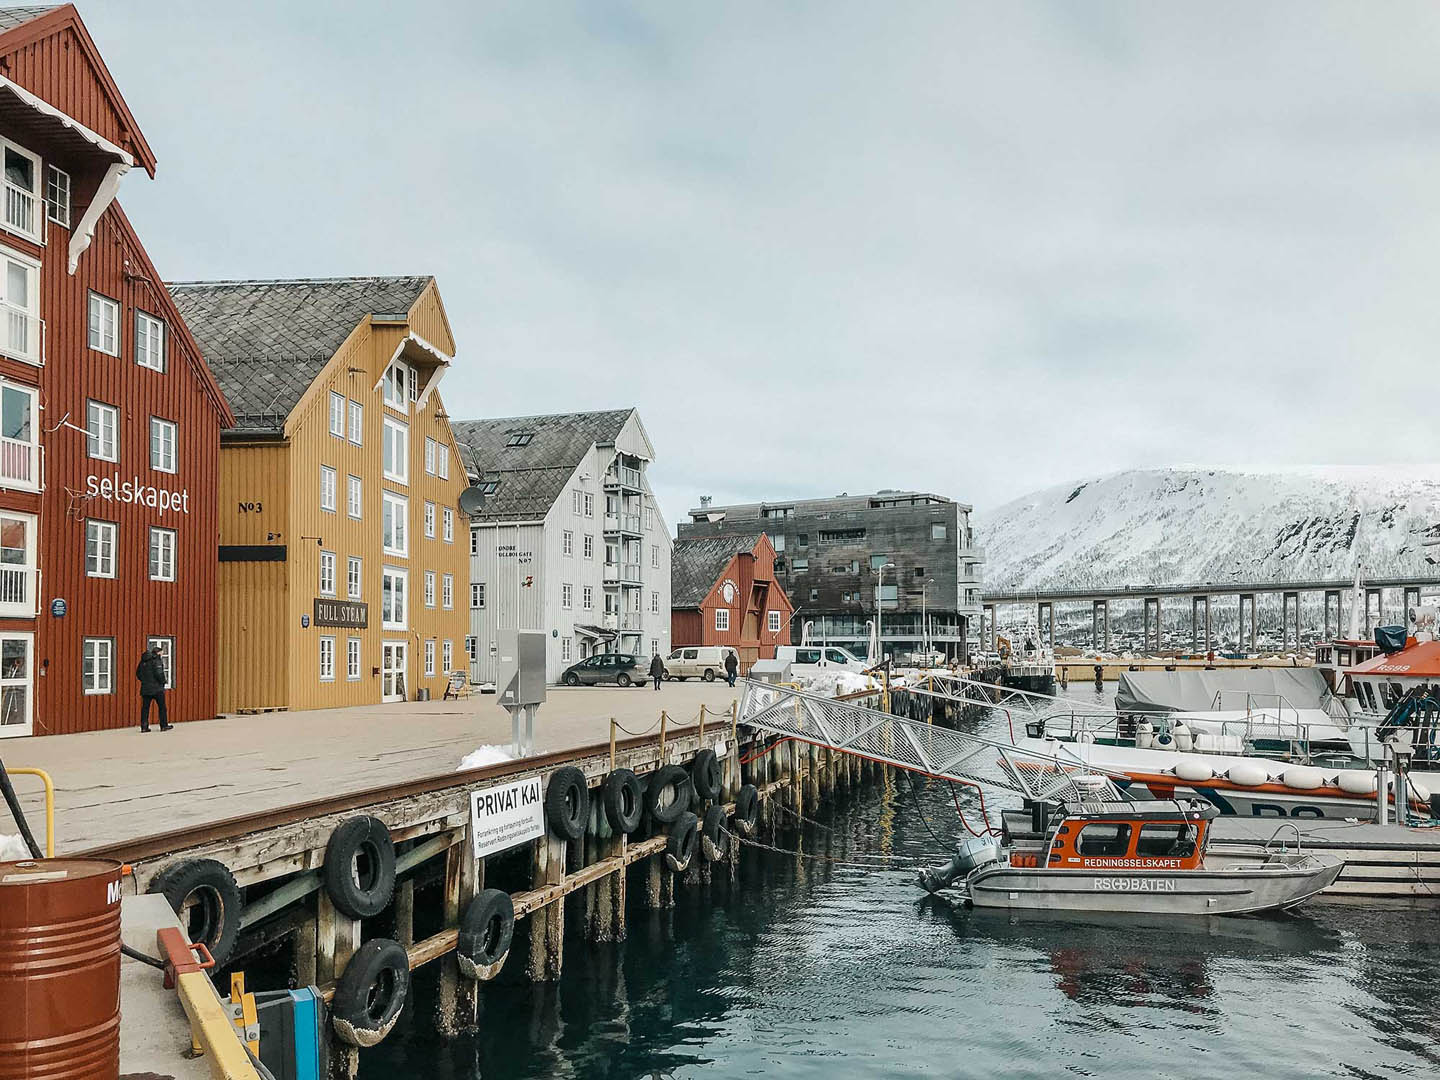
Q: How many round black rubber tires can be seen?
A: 11